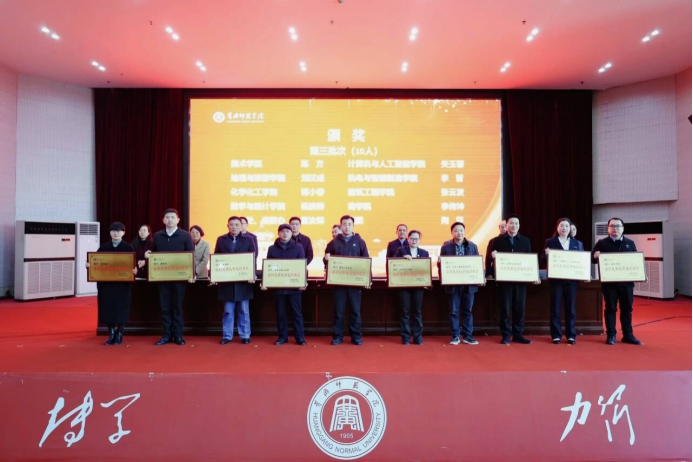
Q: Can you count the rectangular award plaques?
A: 10